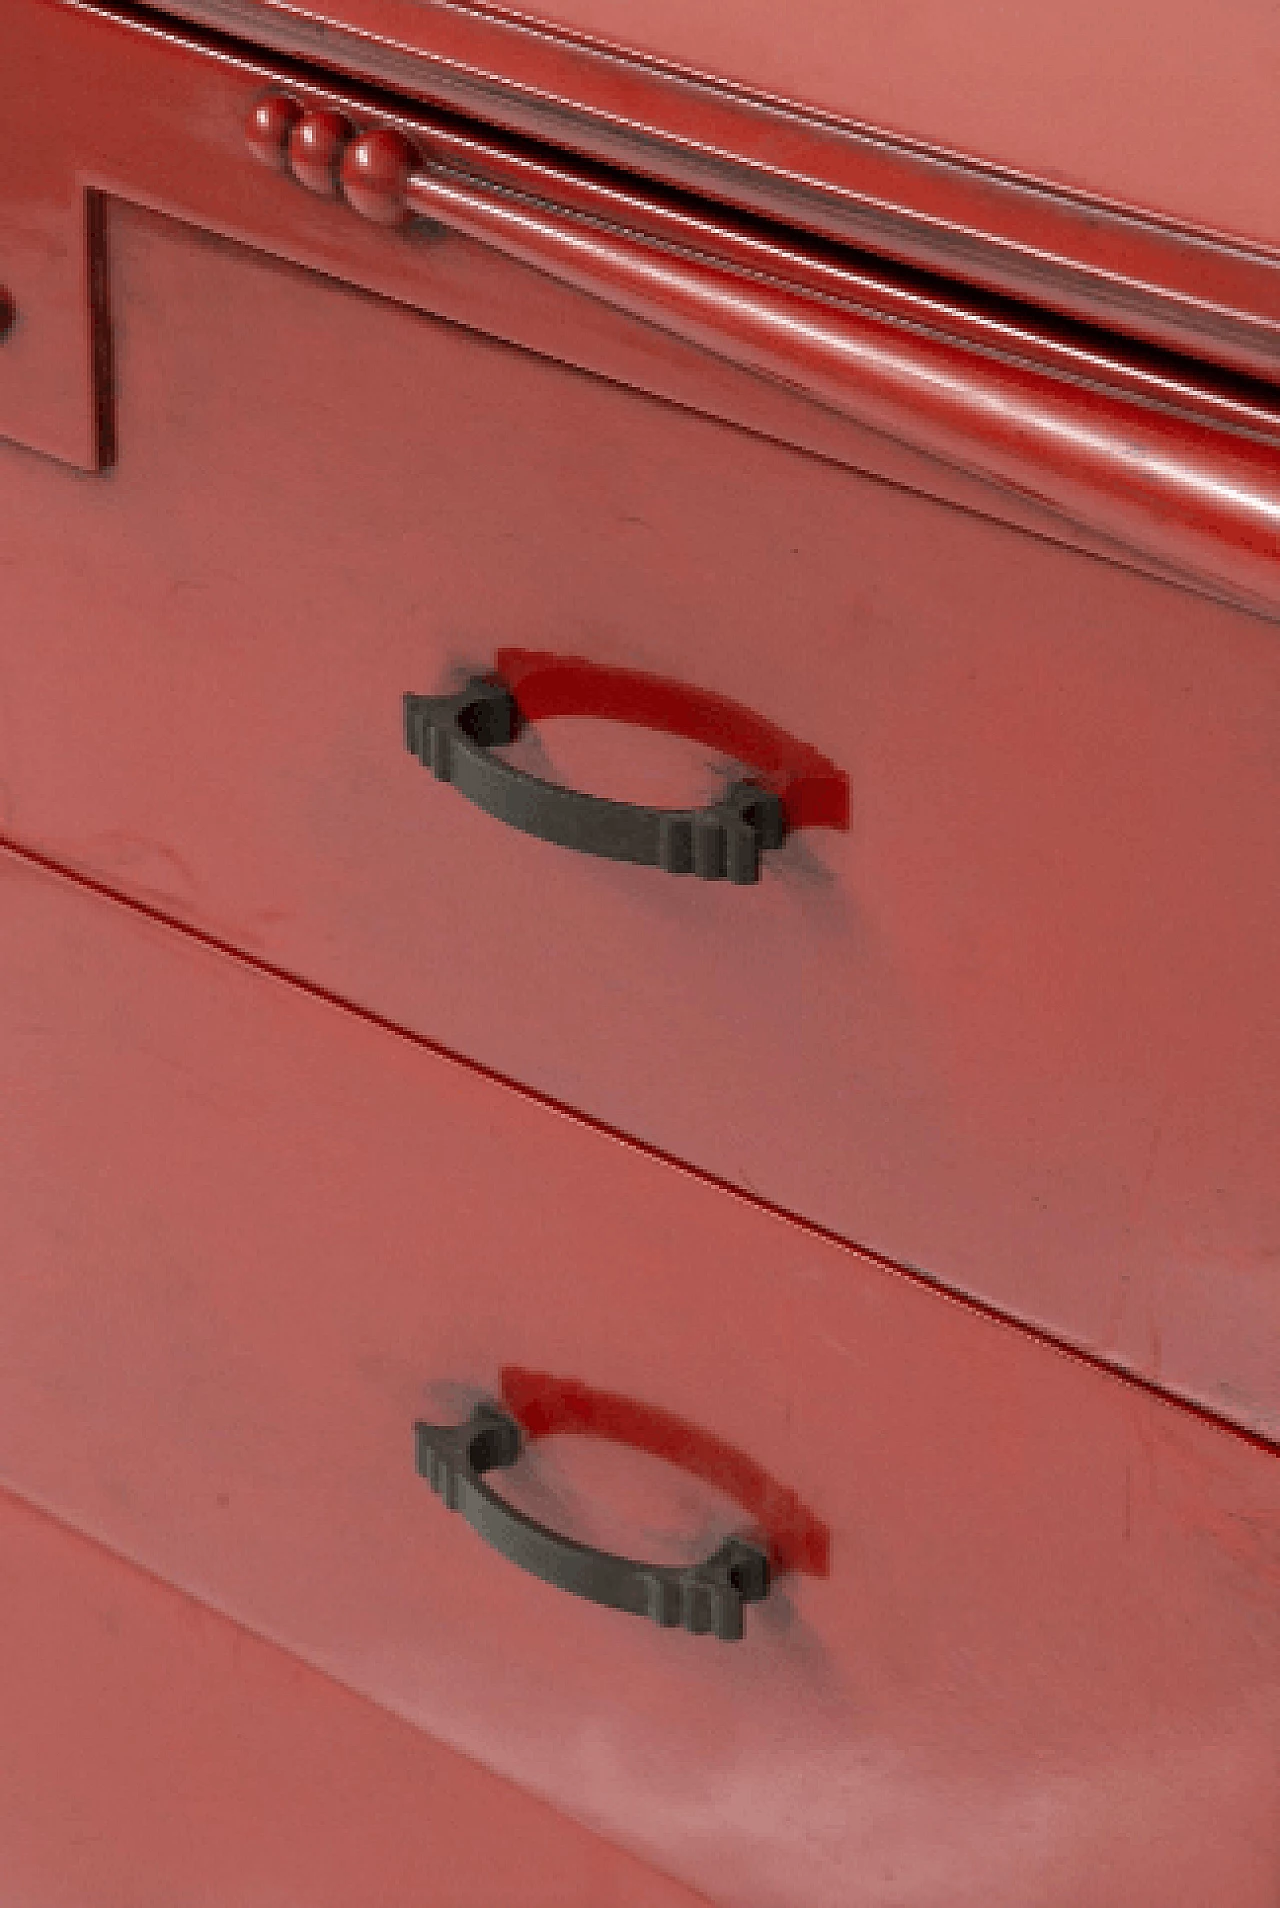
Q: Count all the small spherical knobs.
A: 3